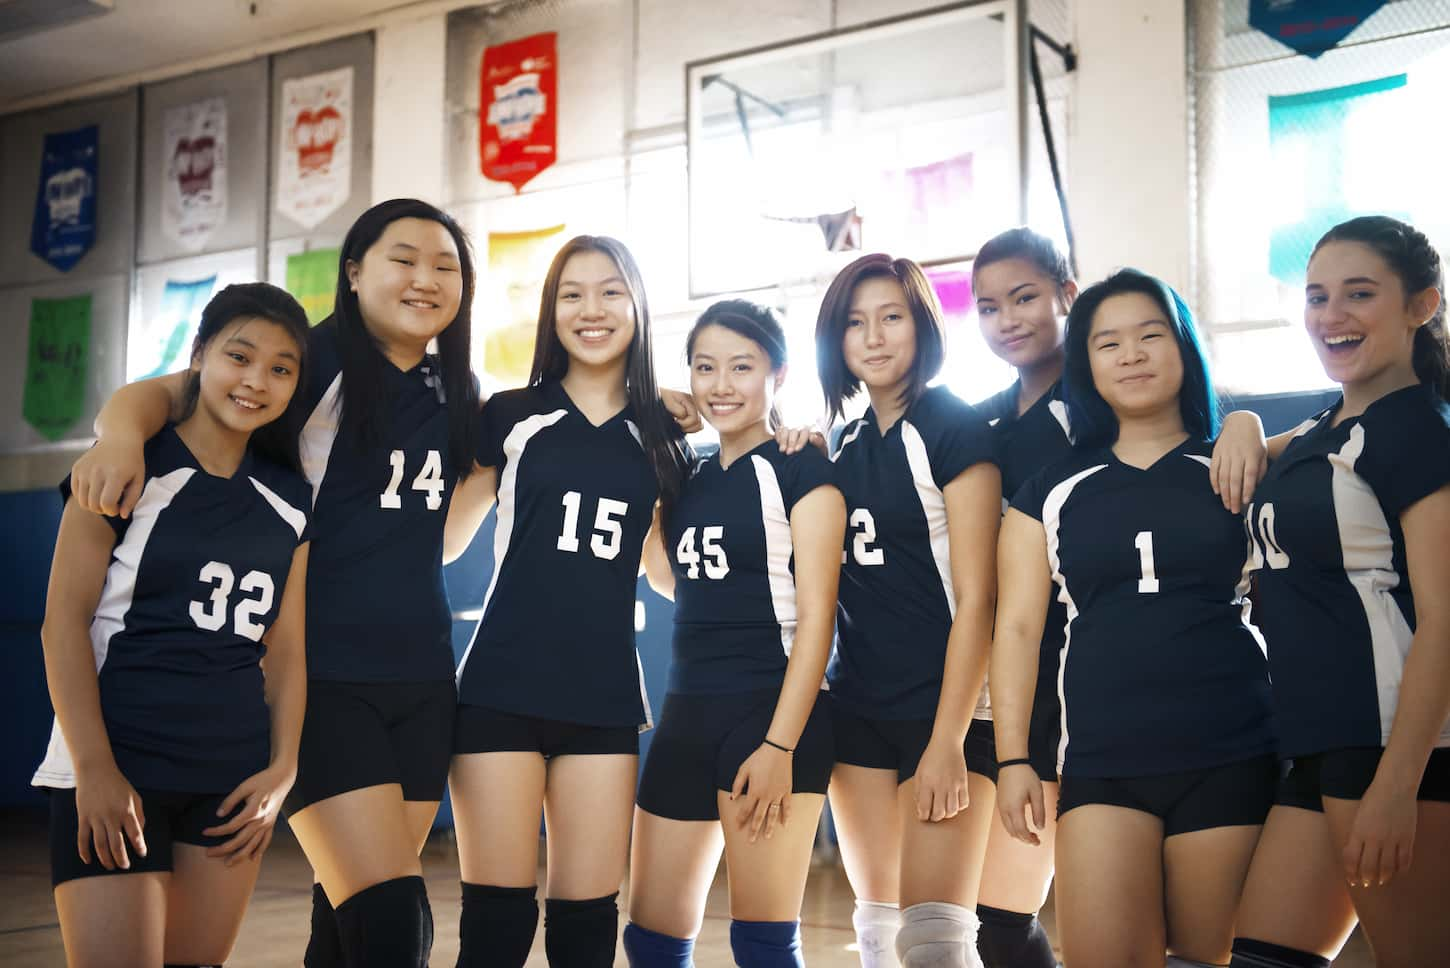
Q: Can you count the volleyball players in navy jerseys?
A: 8